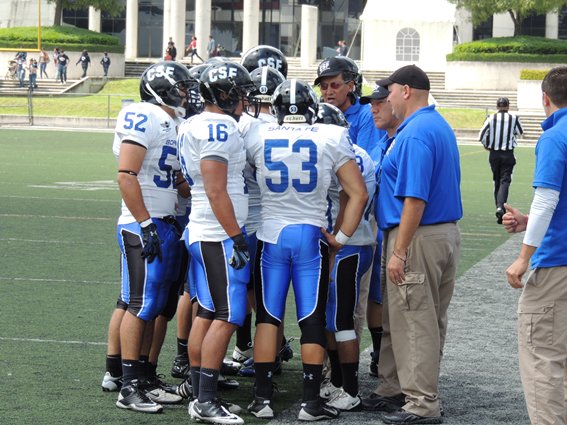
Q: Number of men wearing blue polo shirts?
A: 4